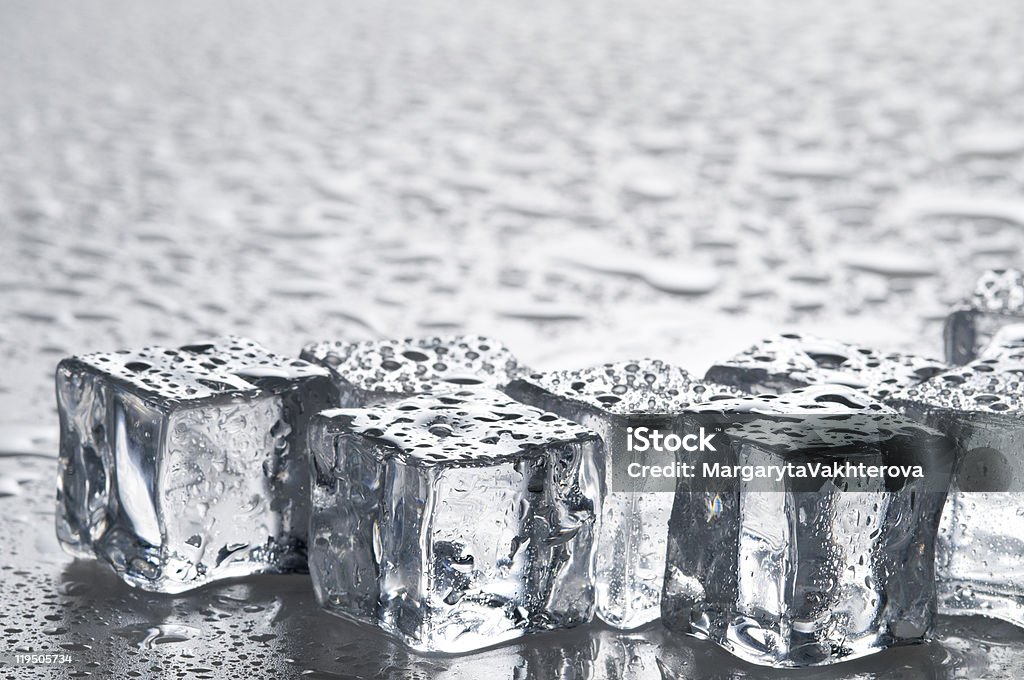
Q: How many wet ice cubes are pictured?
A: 8